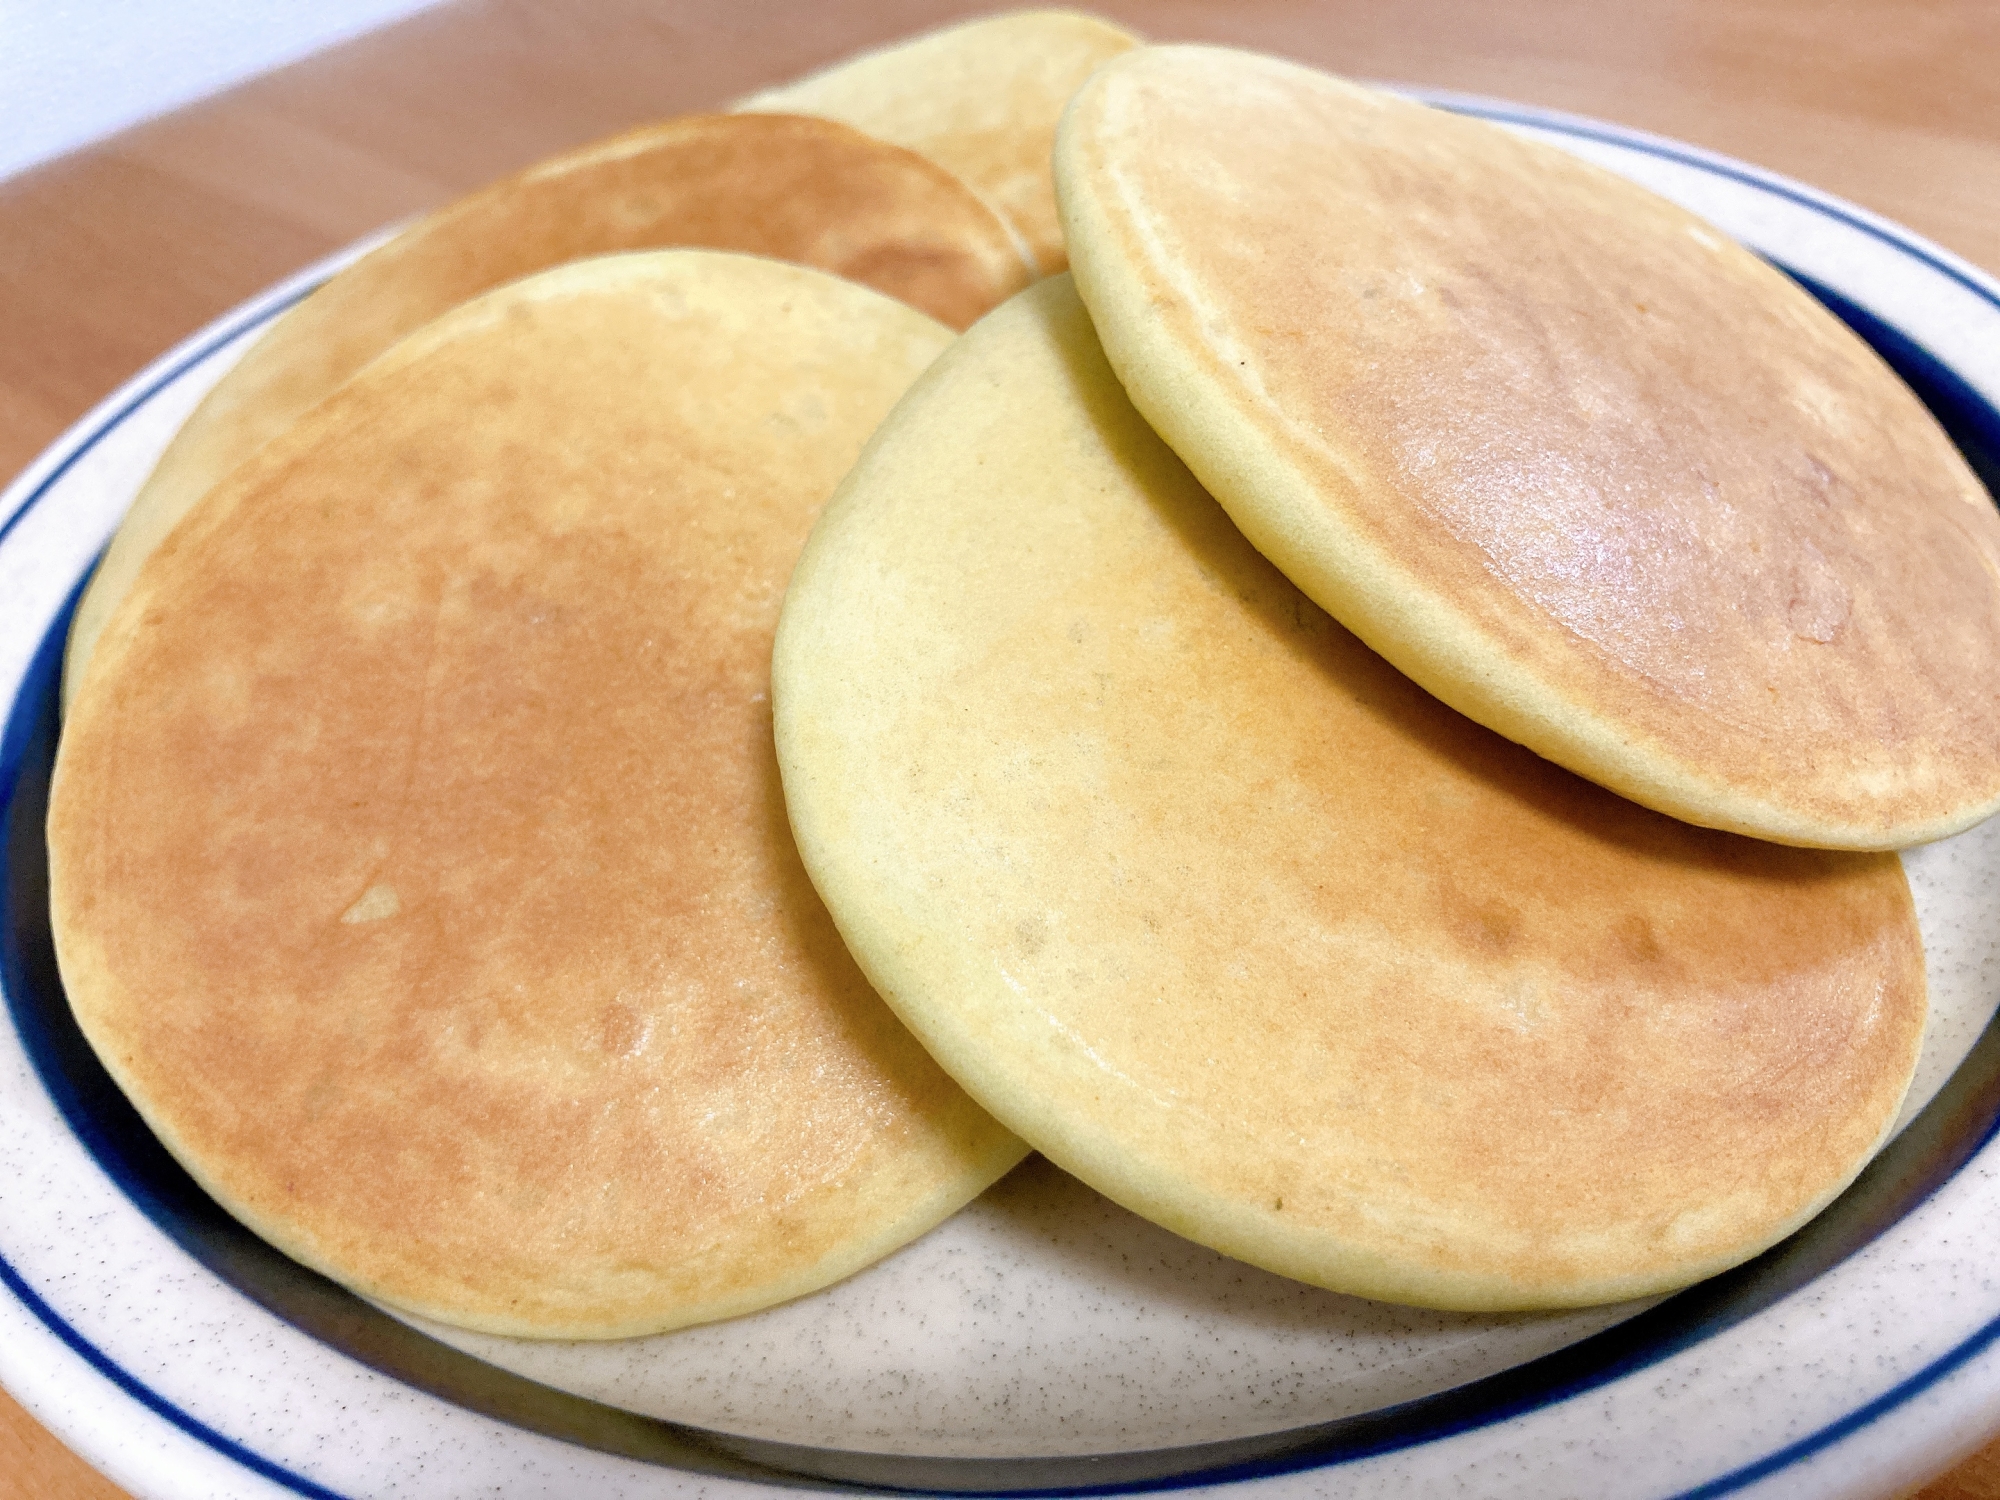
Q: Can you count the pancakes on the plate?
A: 5